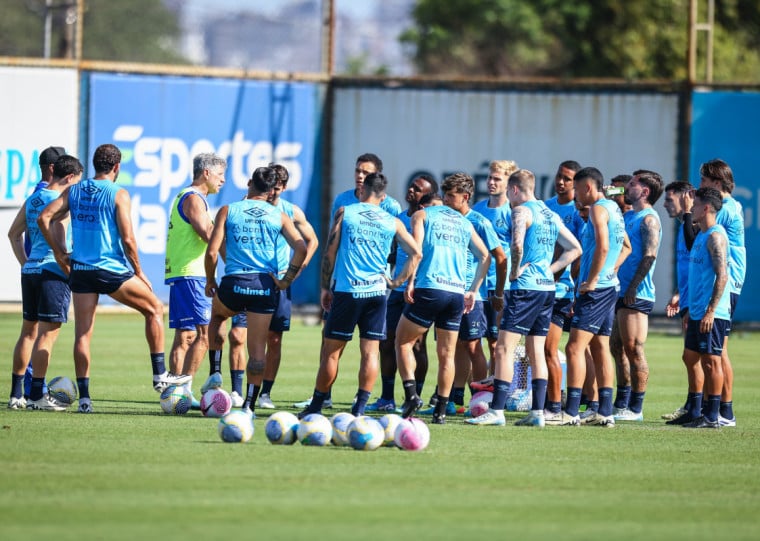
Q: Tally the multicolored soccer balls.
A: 11